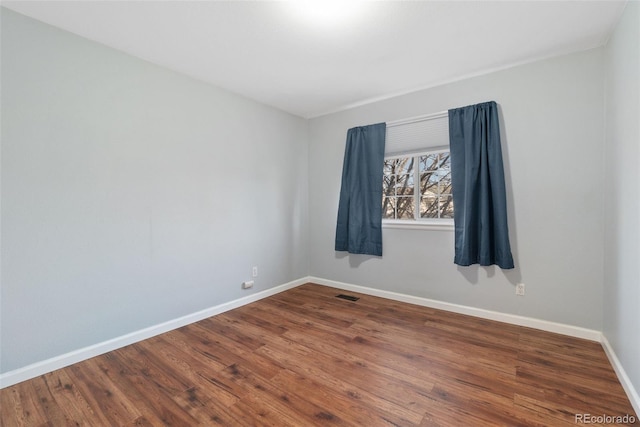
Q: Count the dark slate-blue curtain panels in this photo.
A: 2